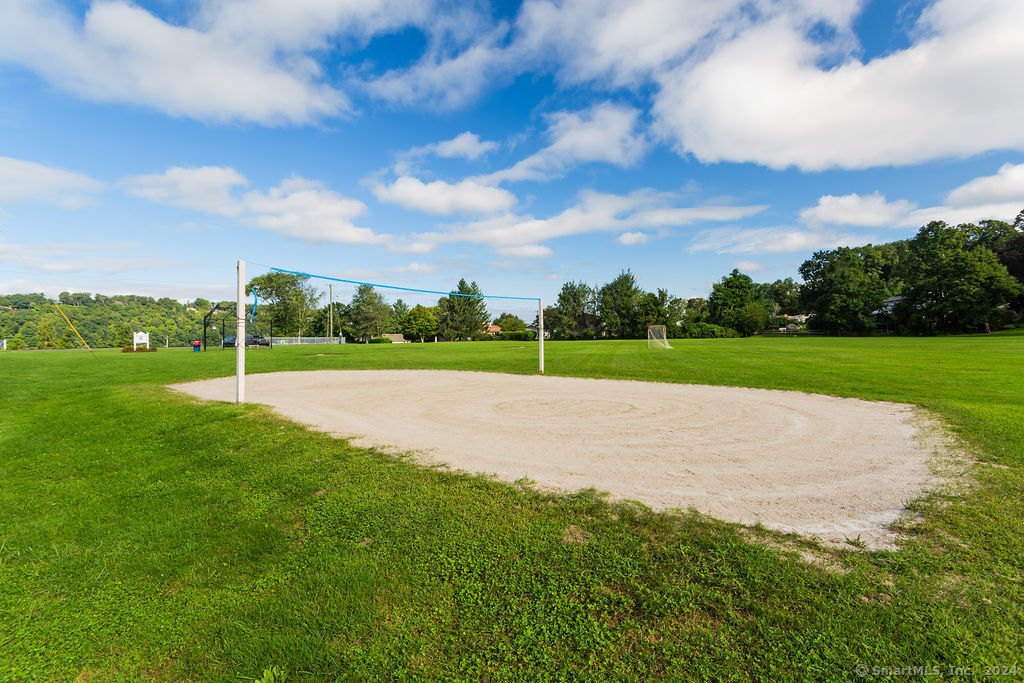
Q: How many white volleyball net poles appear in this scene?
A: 2